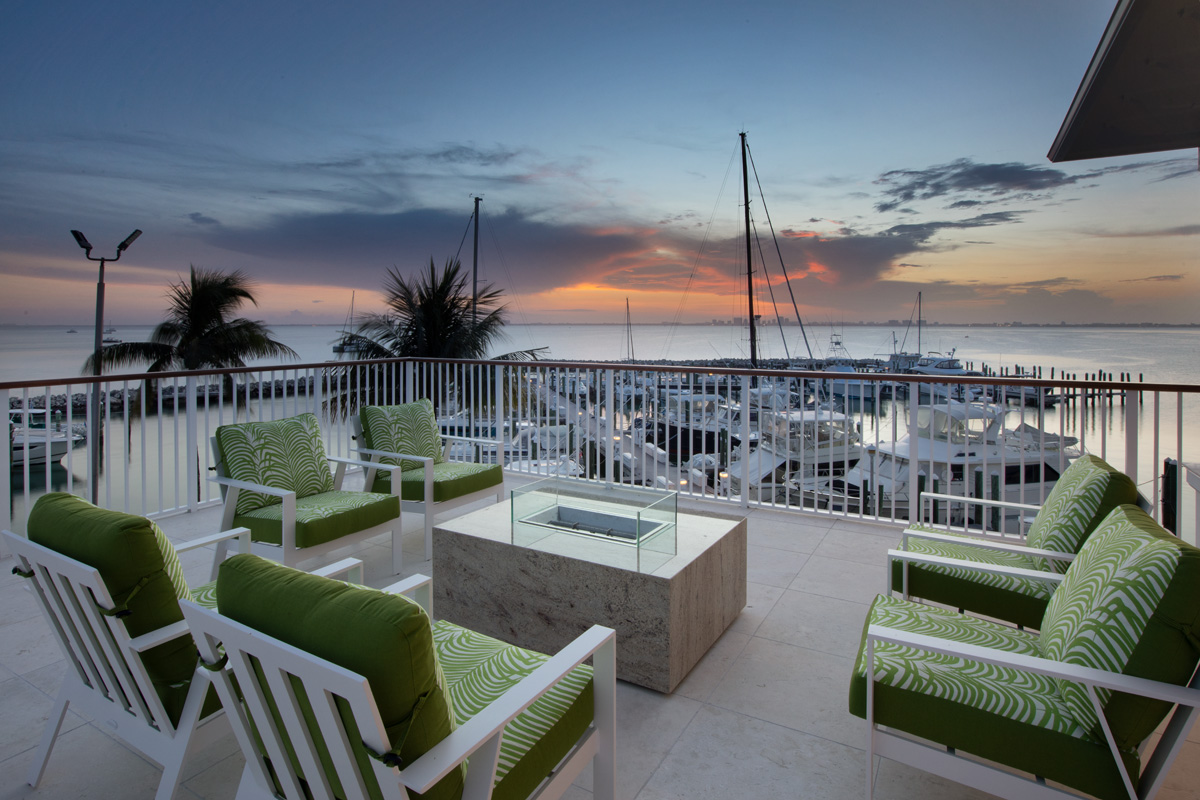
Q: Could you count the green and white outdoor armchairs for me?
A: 6